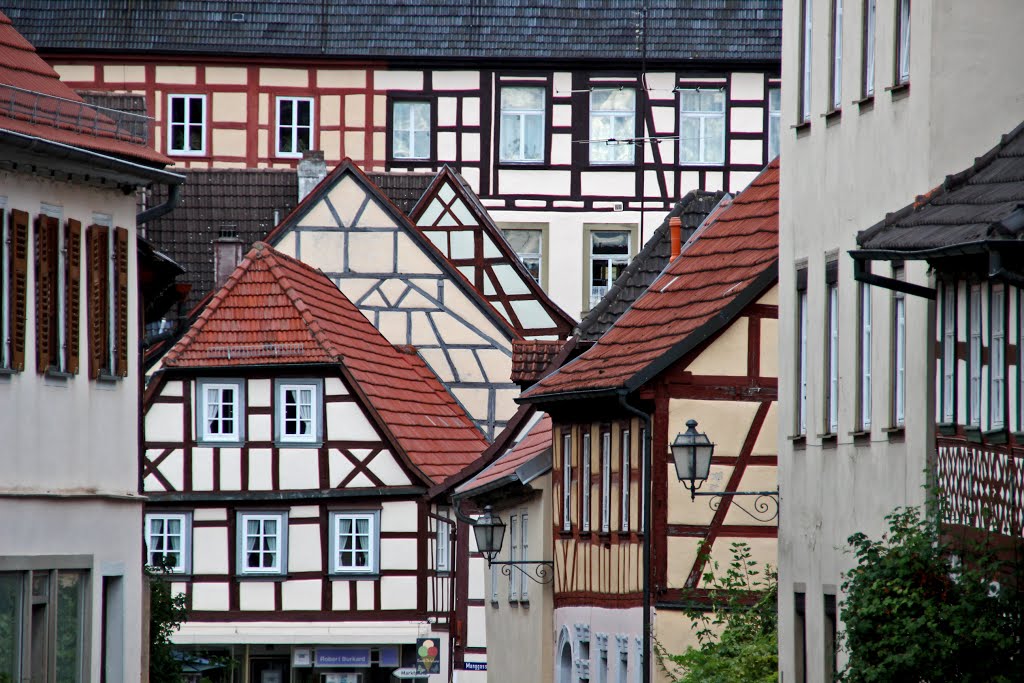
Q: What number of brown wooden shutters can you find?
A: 5